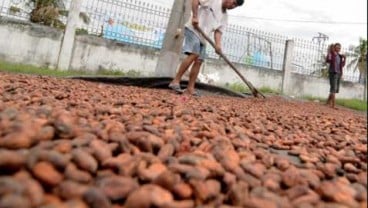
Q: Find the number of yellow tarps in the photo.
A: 0